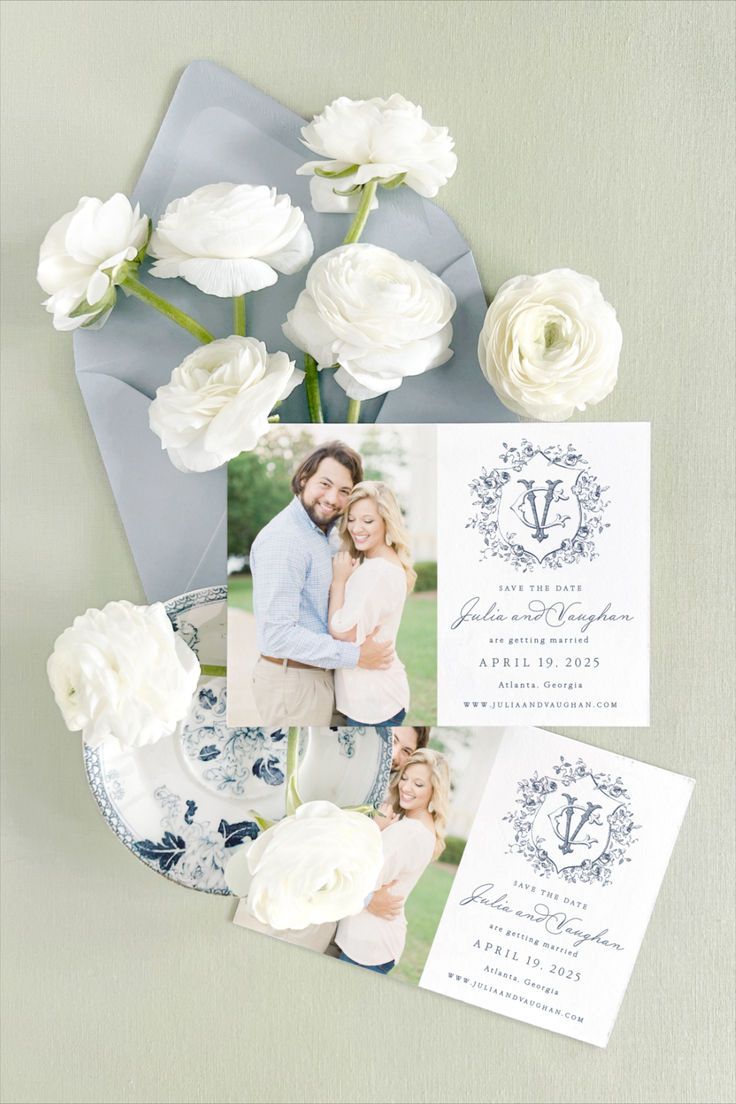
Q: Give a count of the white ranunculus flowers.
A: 8